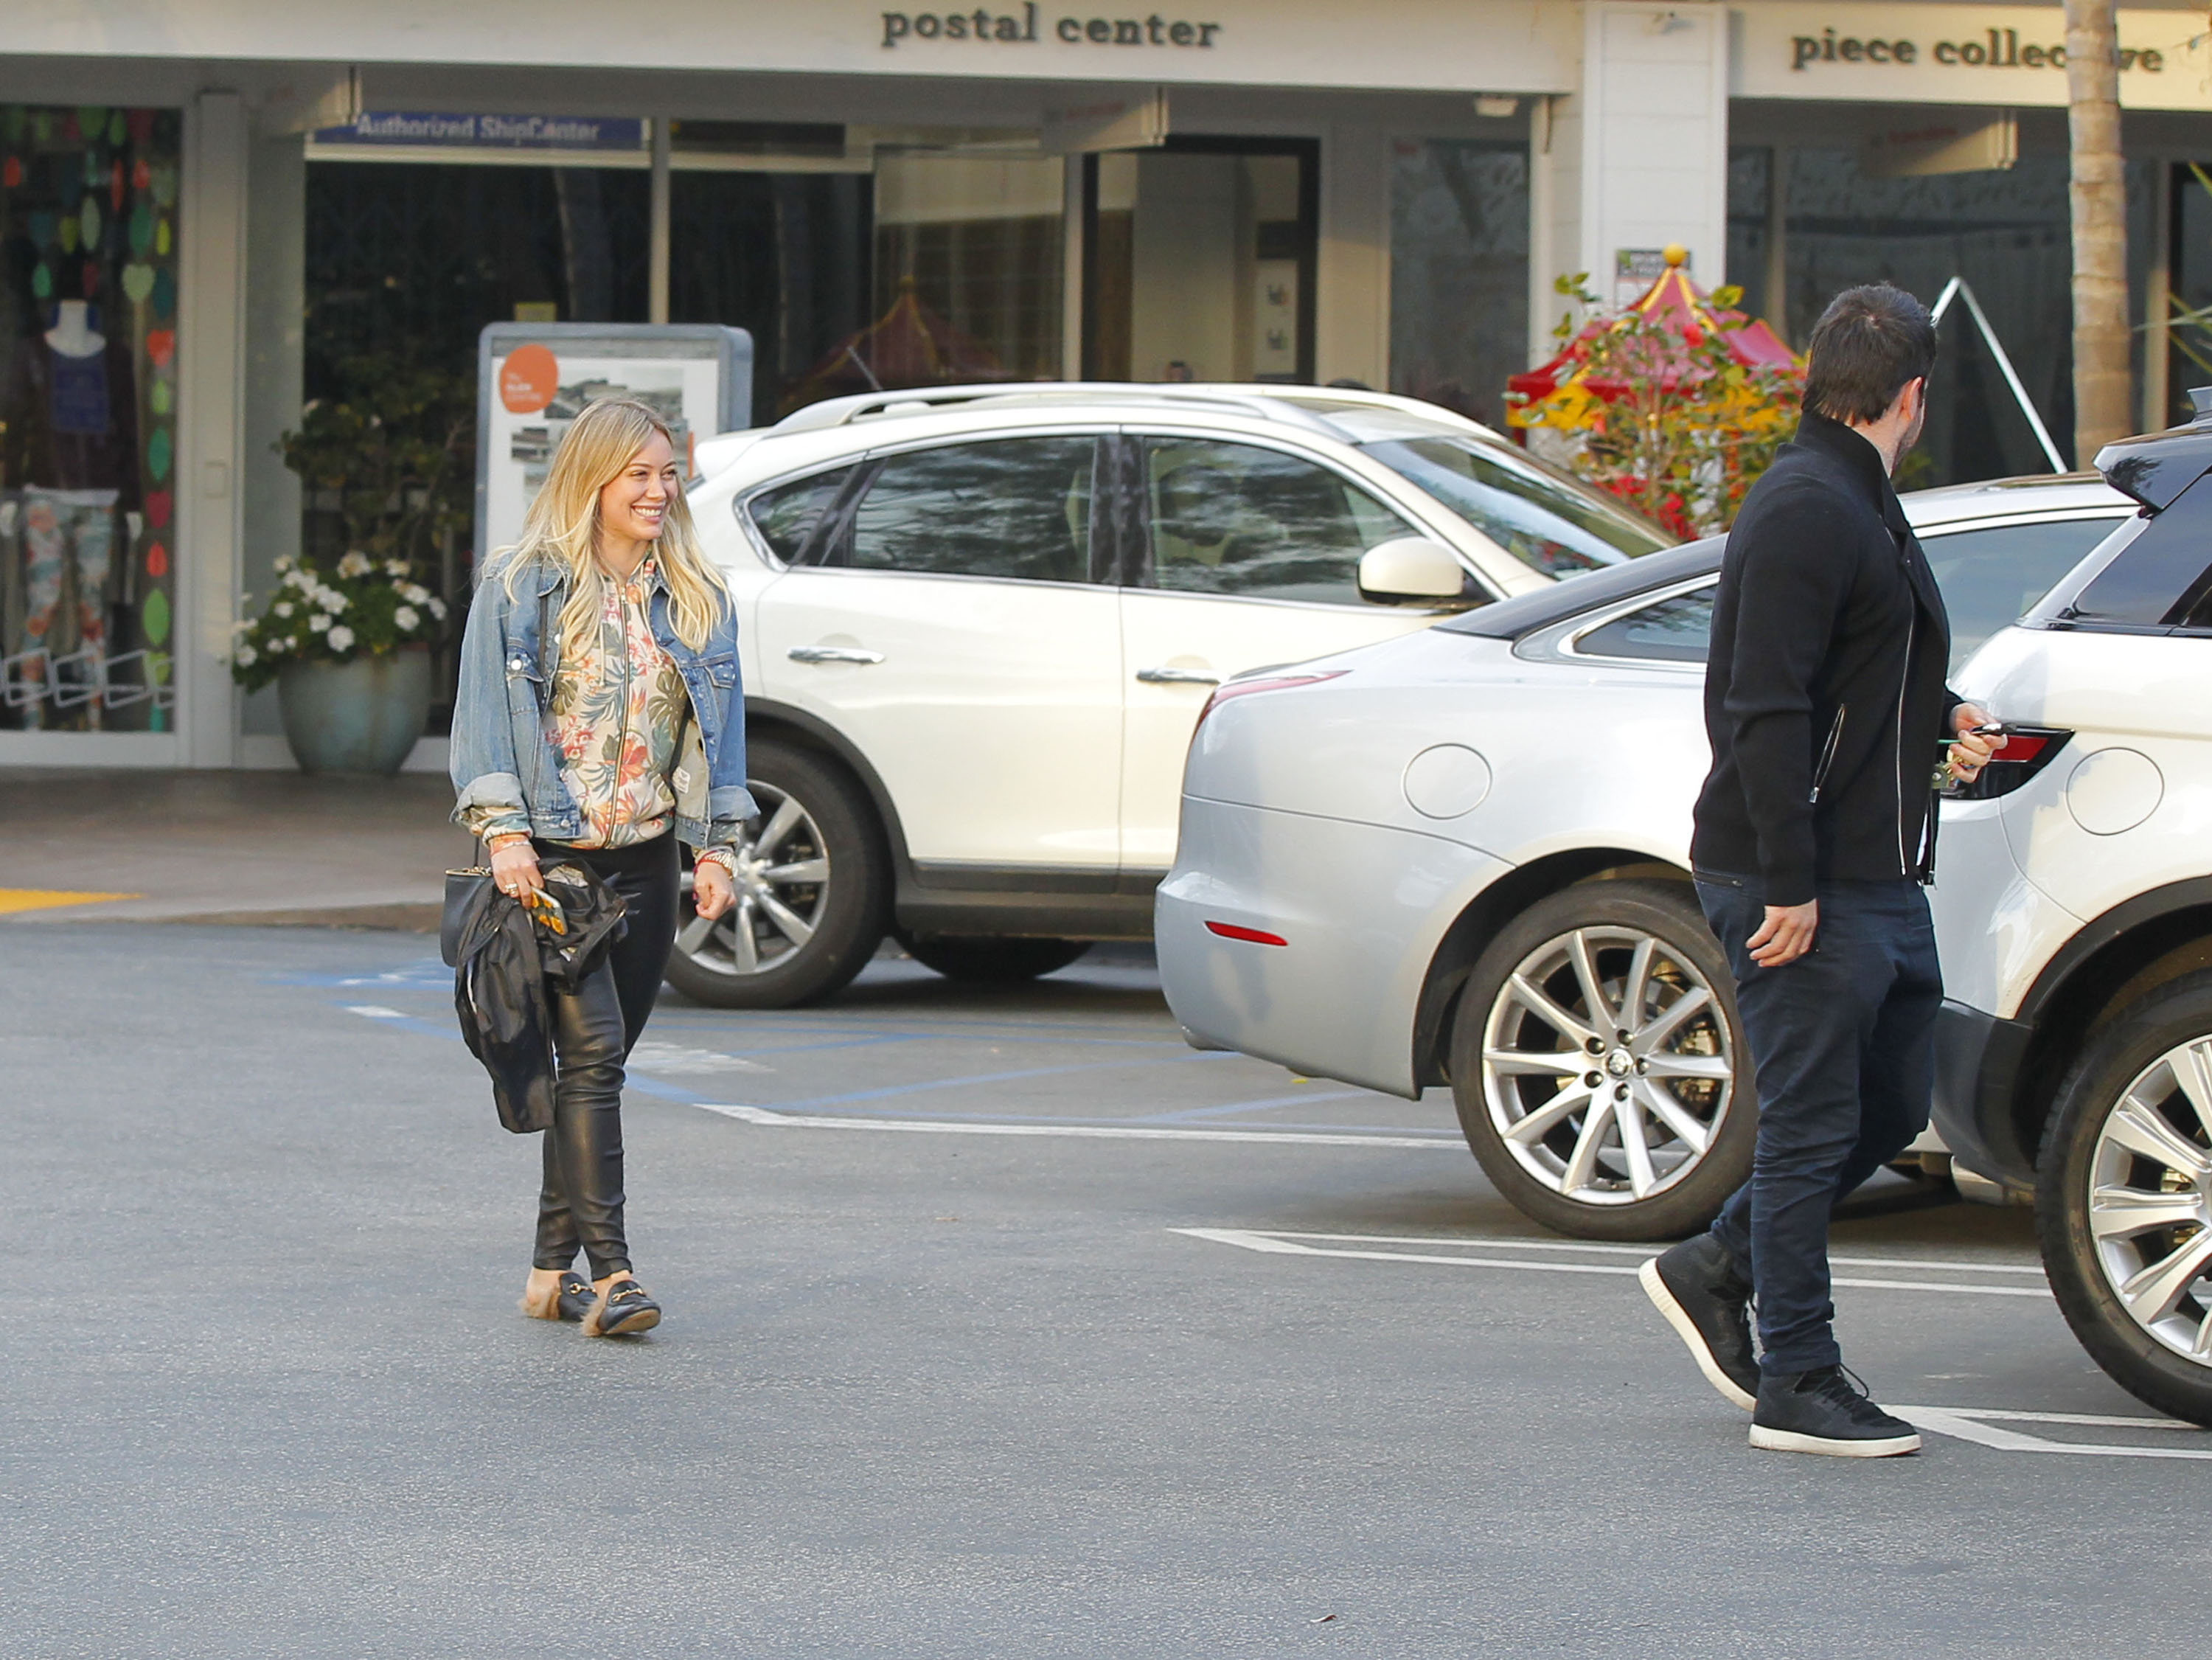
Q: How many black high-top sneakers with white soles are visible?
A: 2